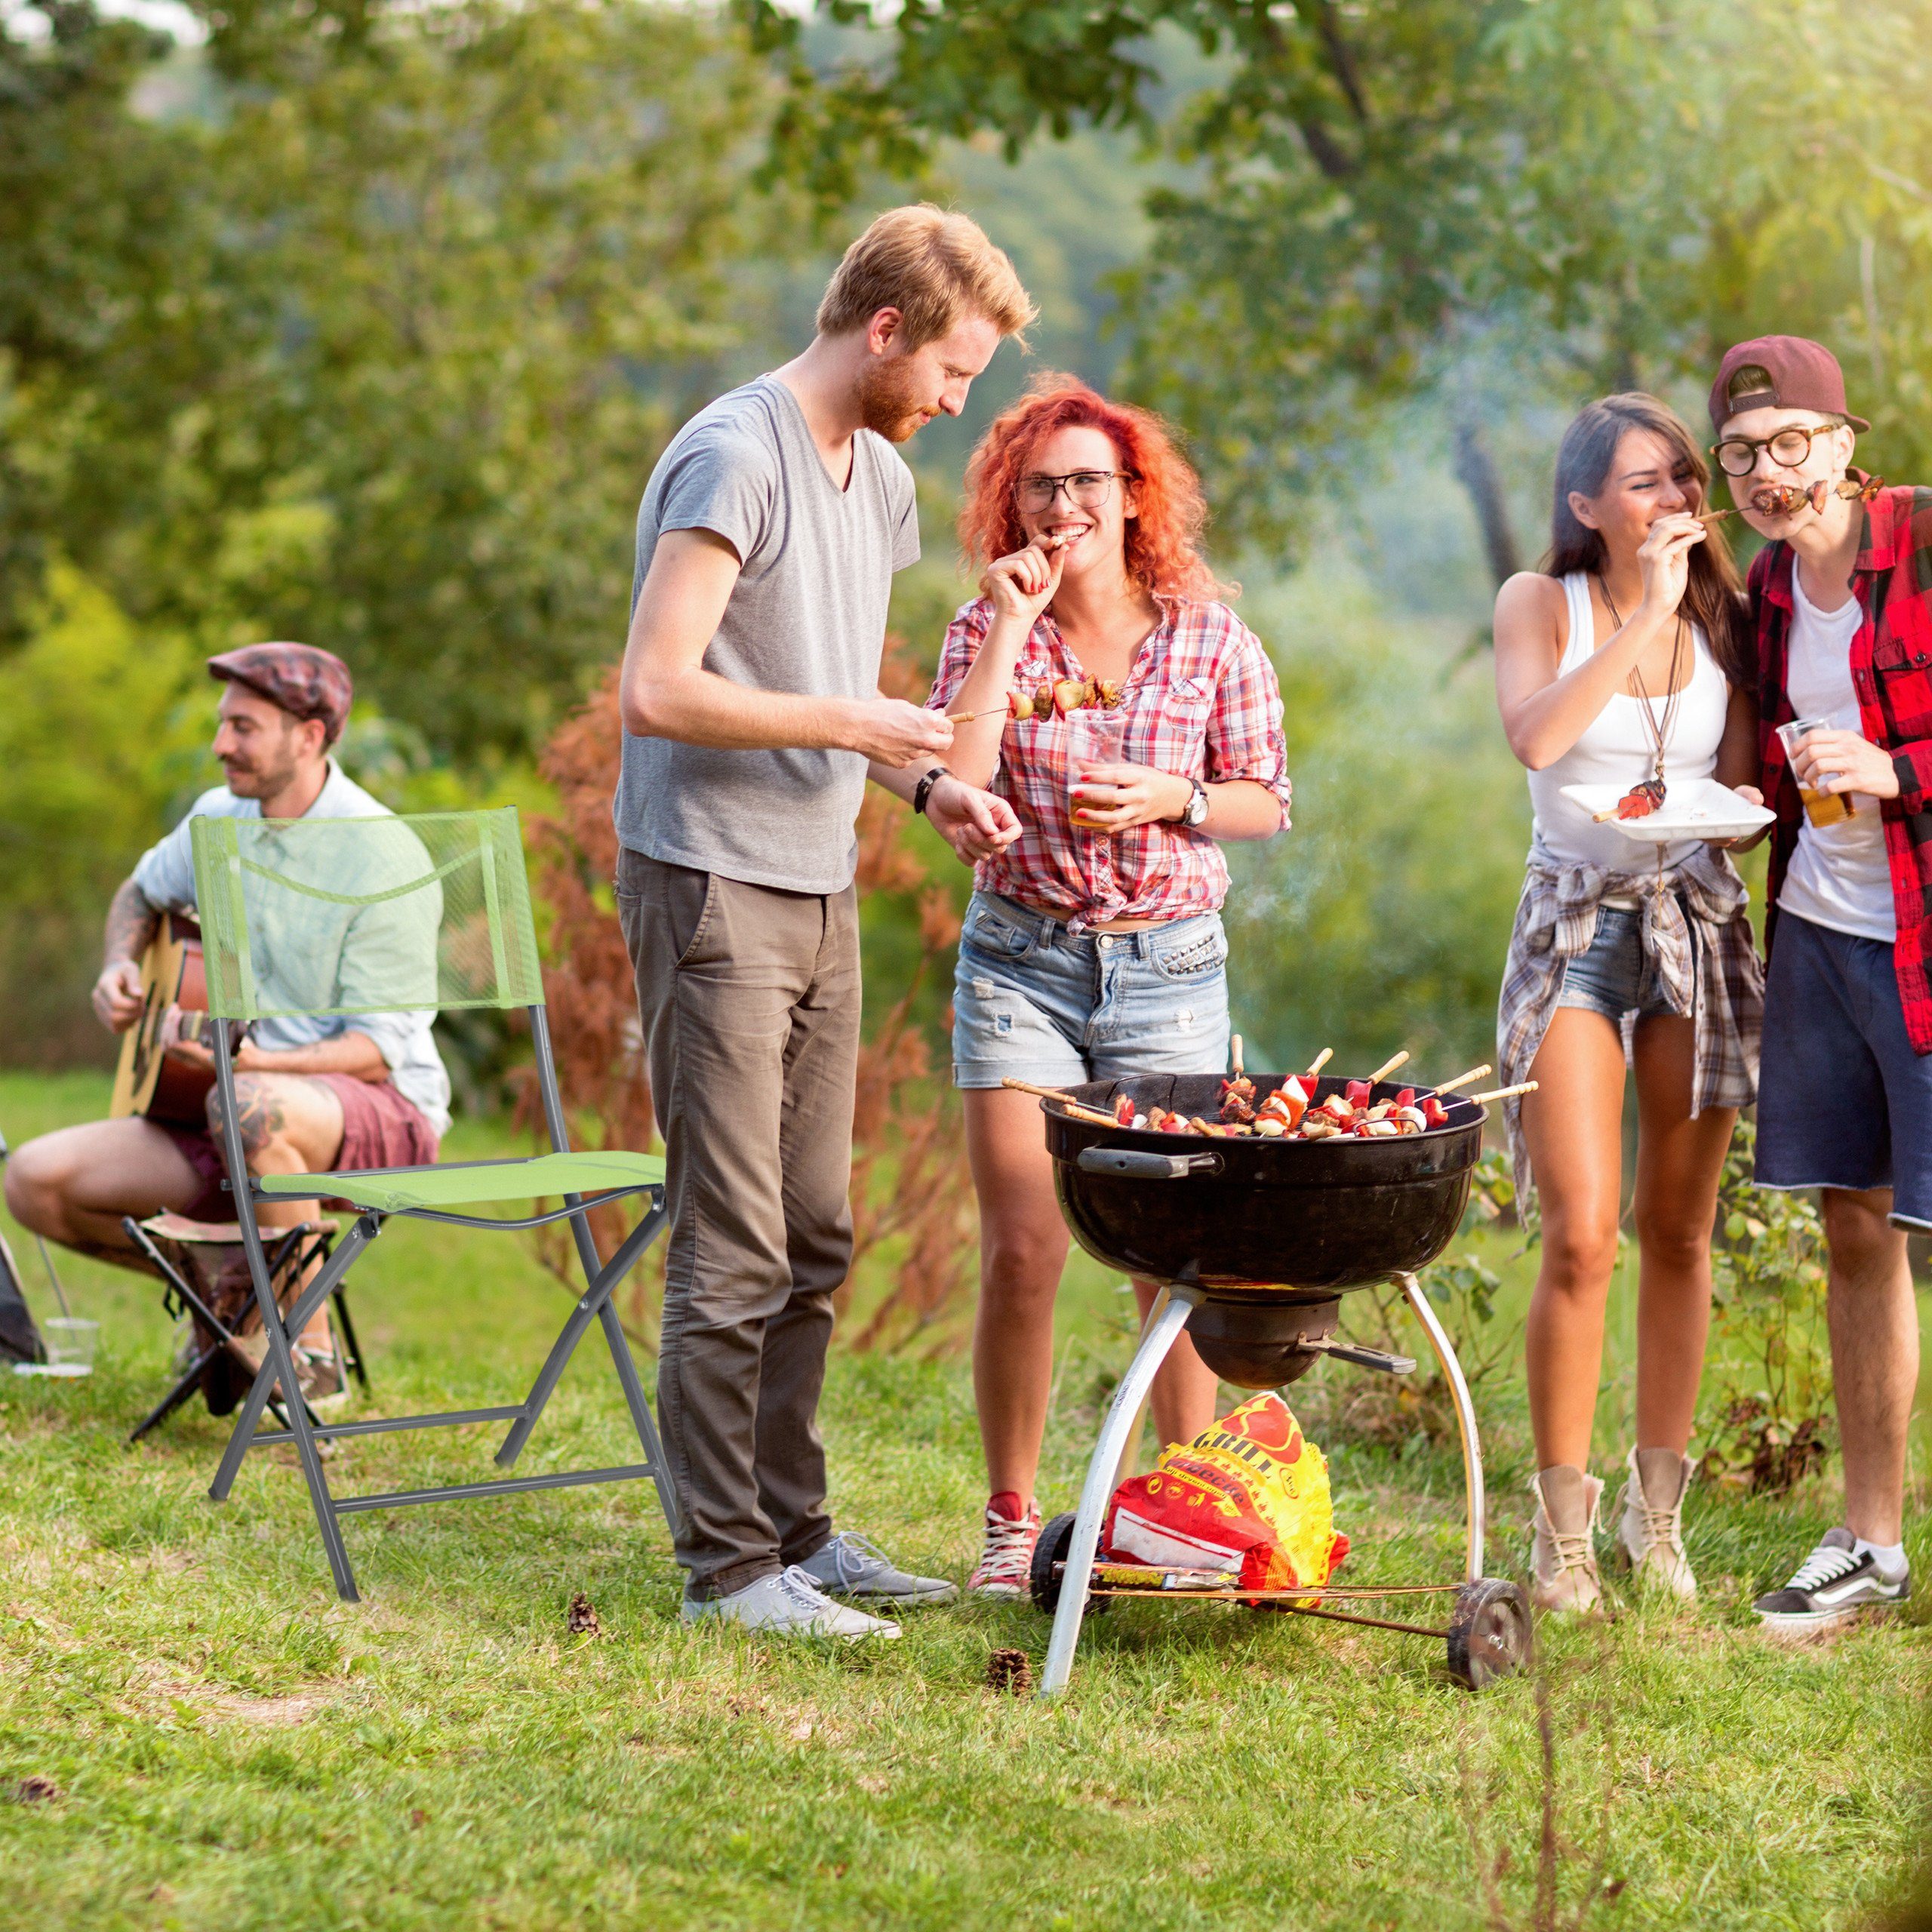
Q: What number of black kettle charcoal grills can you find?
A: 1